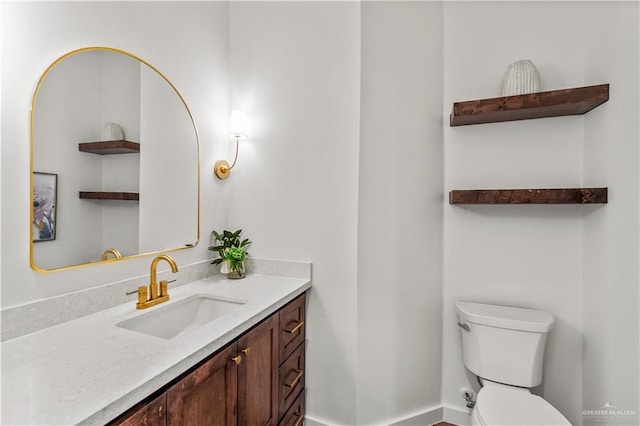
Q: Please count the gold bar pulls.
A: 3